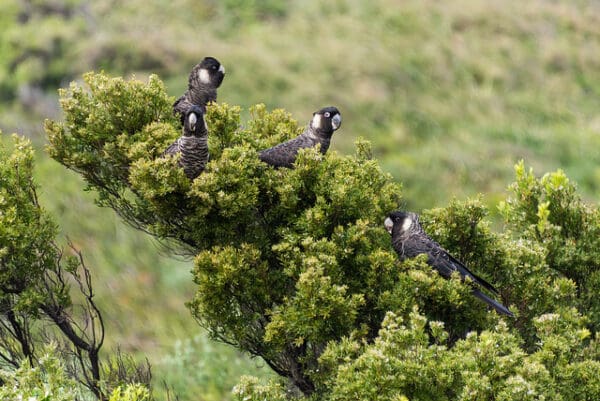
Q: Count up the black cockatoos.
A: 4